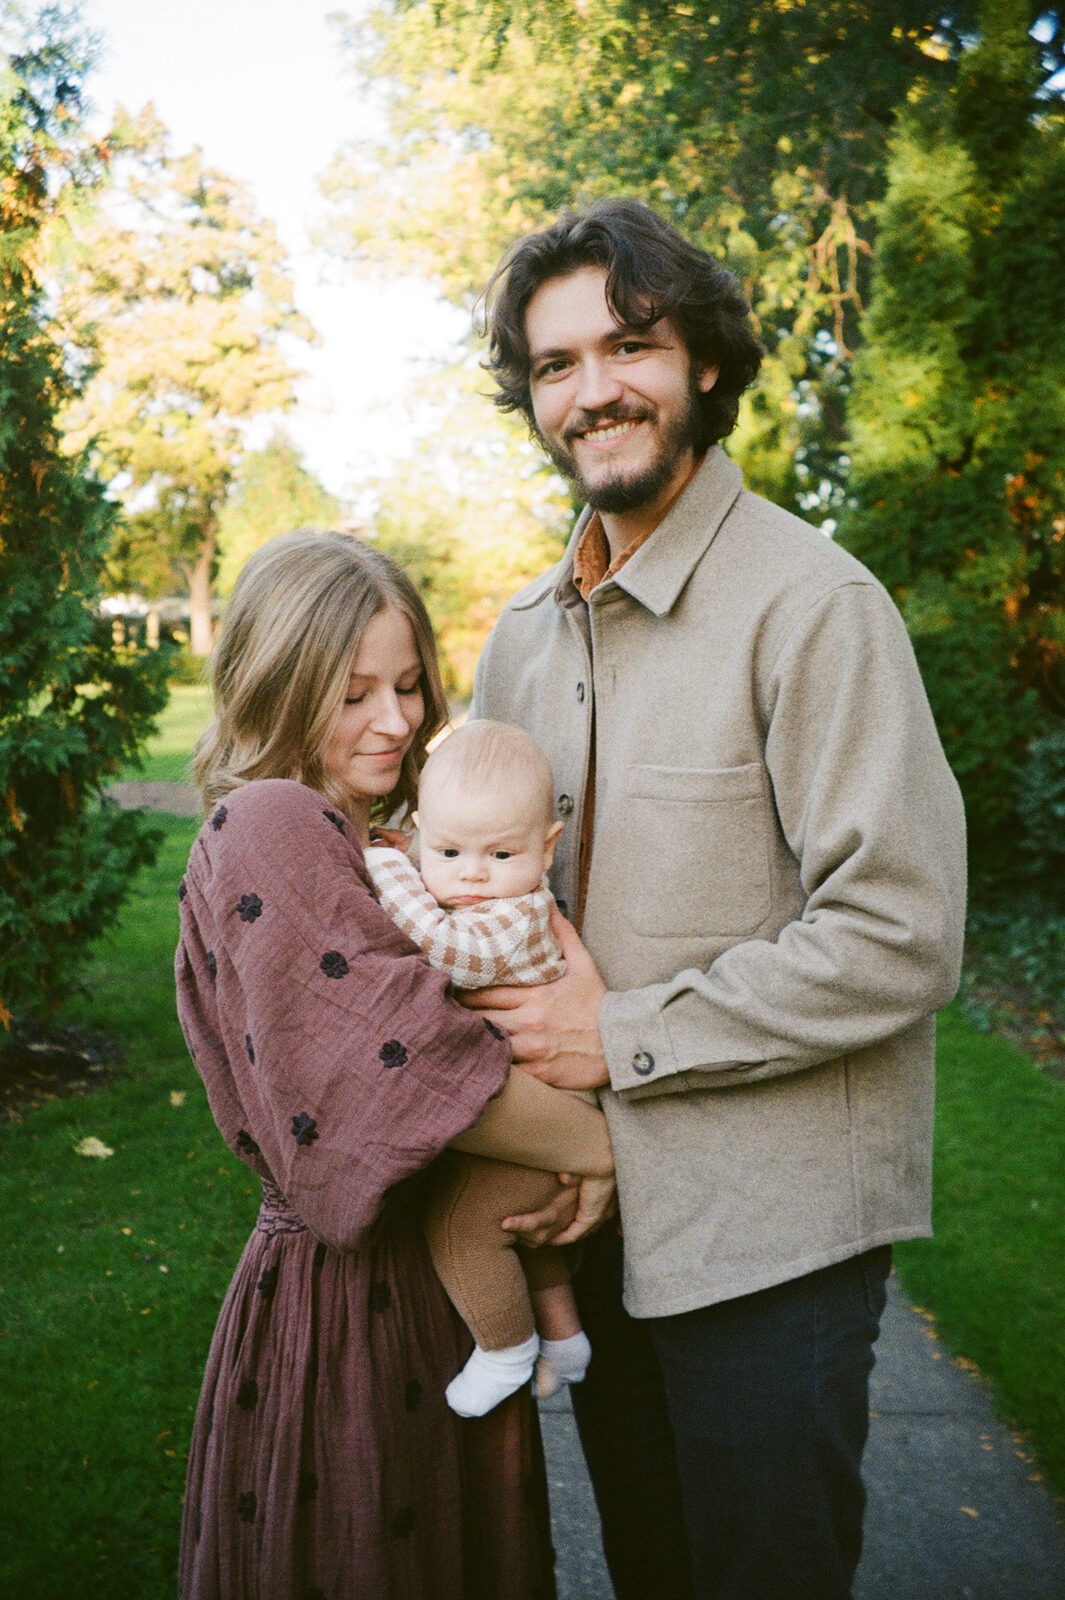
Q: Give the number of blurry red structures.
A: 0